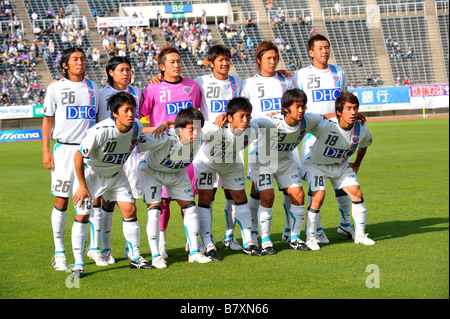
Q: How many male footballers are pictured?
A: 11